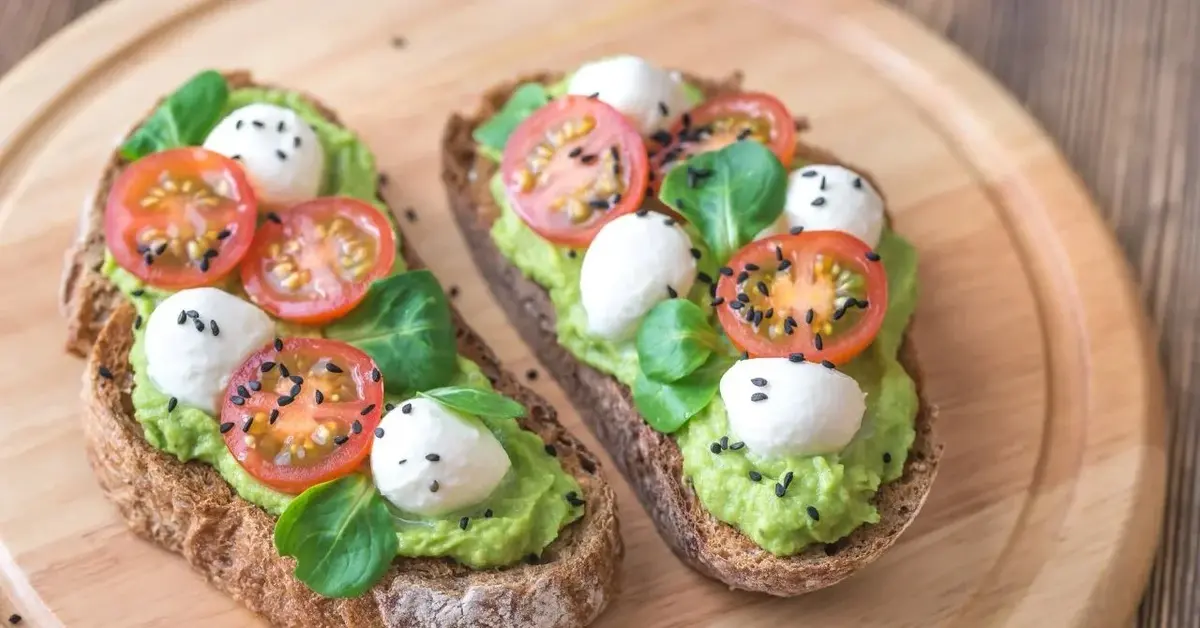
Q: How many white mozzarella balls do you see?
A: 7